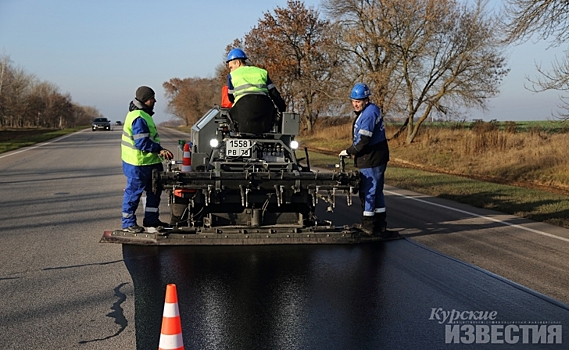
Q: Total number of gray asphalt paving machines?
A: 1